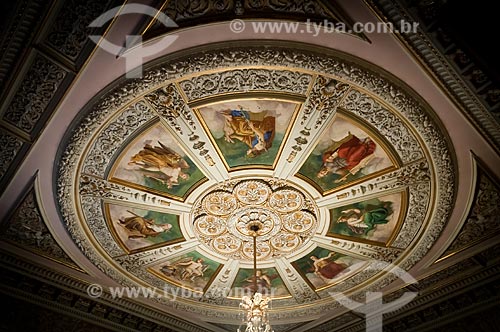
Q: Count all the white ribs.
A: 8